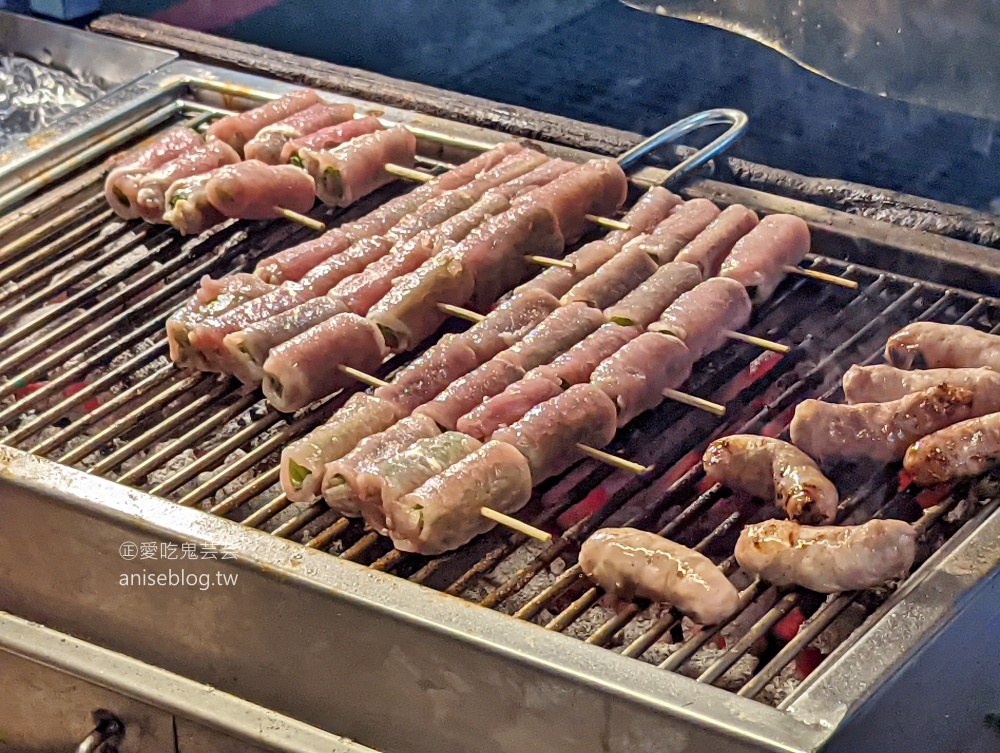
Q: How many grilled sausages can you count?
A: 7